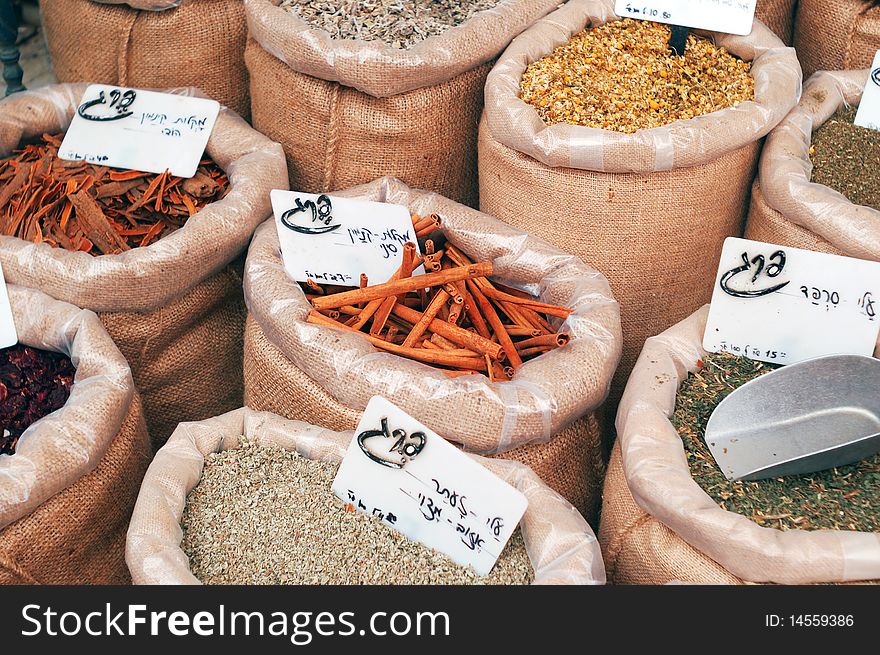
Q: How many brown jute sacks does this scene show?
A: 11